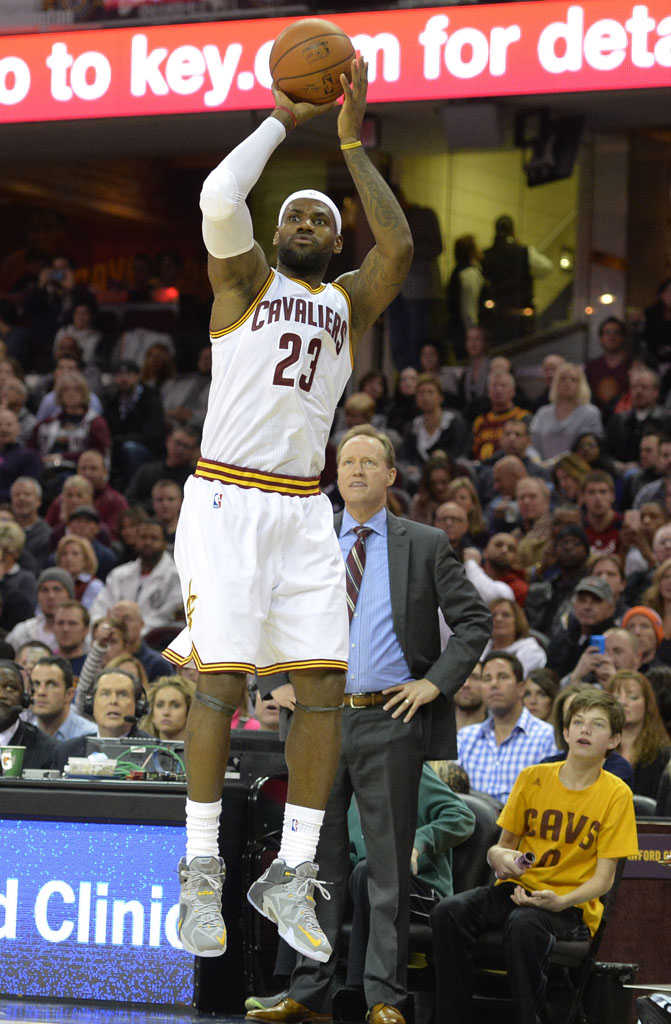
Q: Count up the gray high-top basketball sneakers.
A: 2